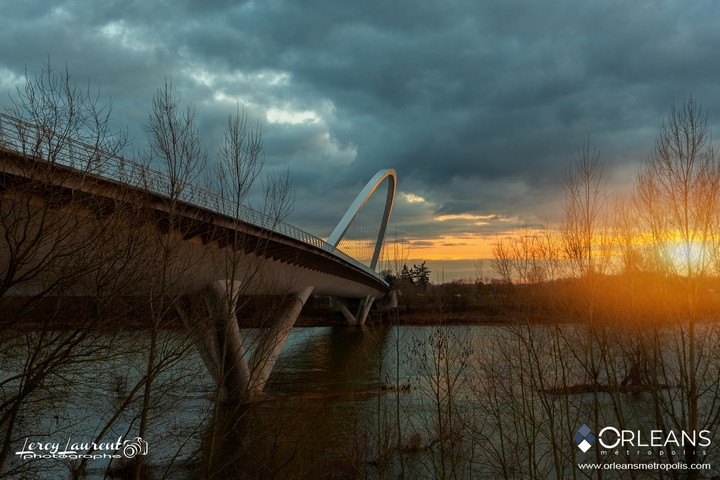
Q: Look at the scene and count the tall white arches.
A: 1